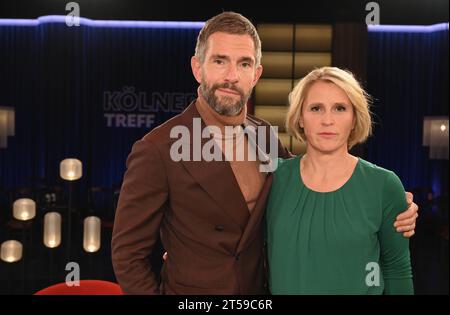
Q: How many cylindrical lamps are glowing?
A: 5